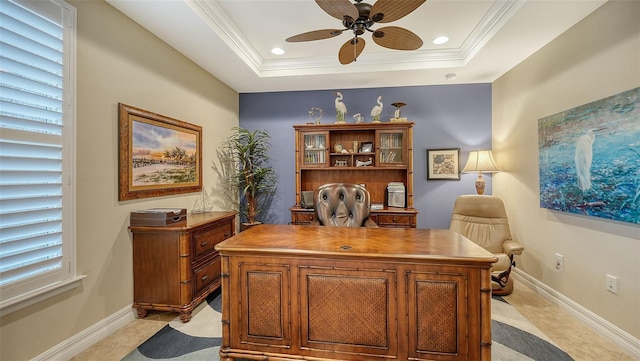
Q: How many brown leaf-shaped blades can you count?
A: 5